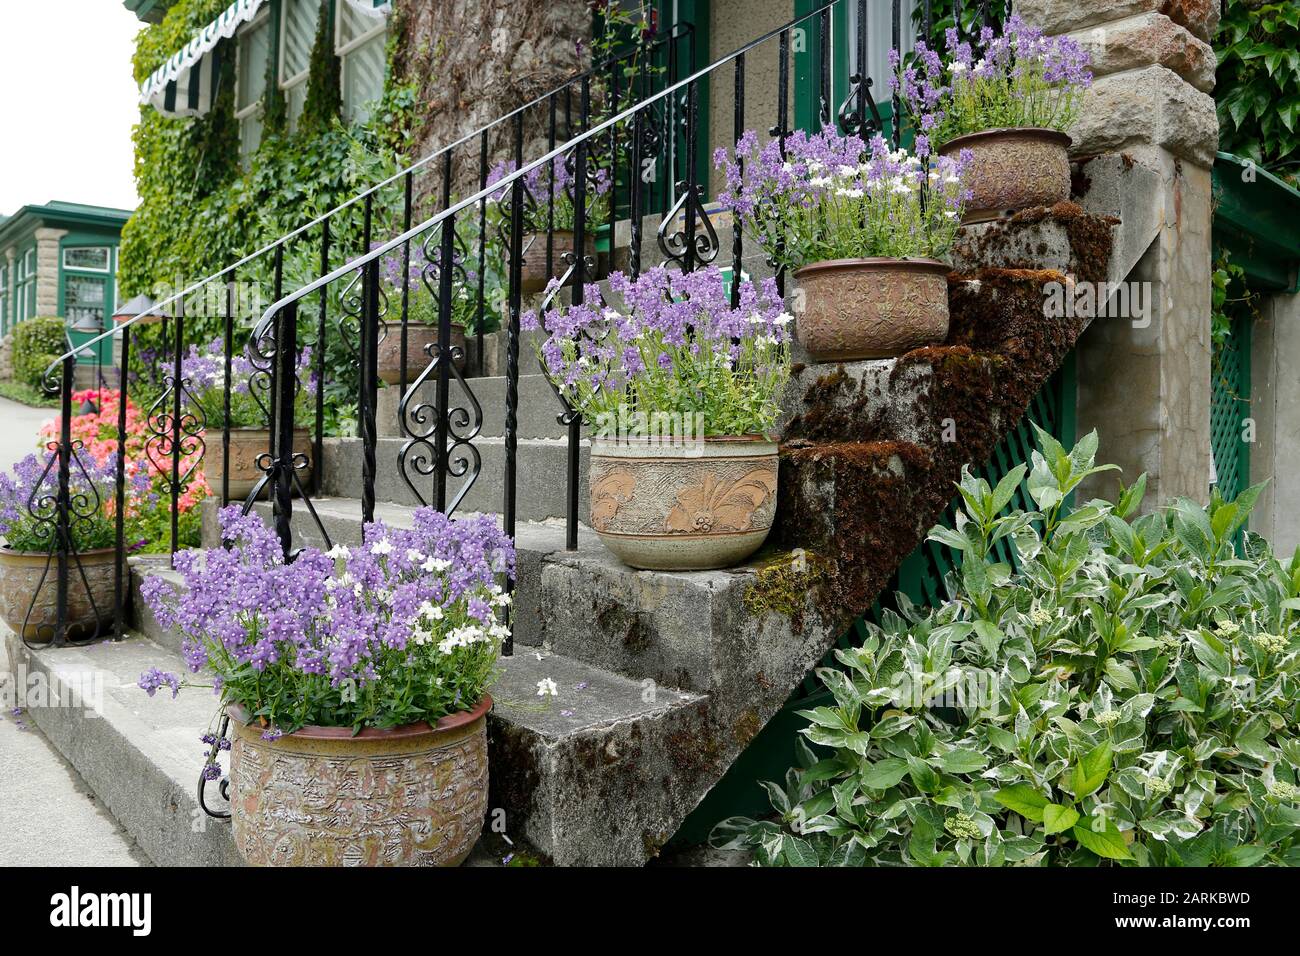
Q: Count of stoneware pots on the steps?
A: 8